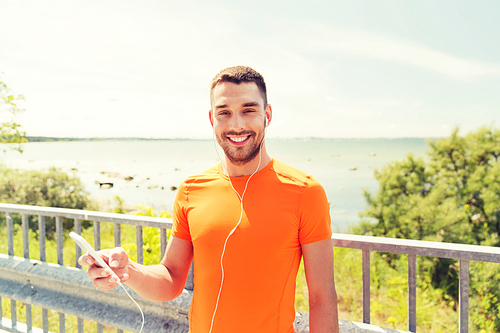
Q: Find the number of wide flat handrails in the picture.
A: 1